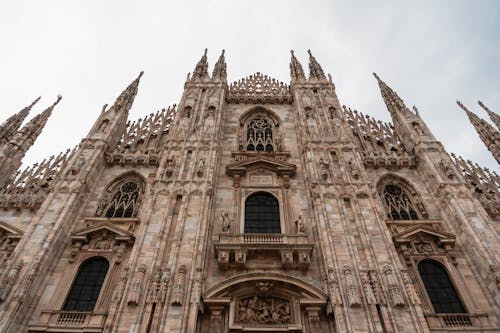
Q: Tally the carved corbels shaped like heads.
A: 4